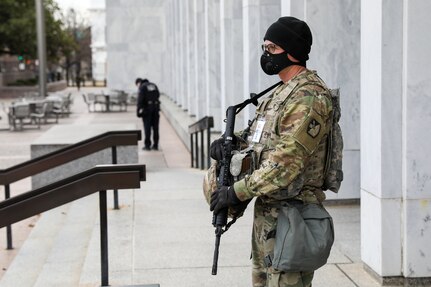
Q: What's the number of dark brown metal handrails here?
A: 3